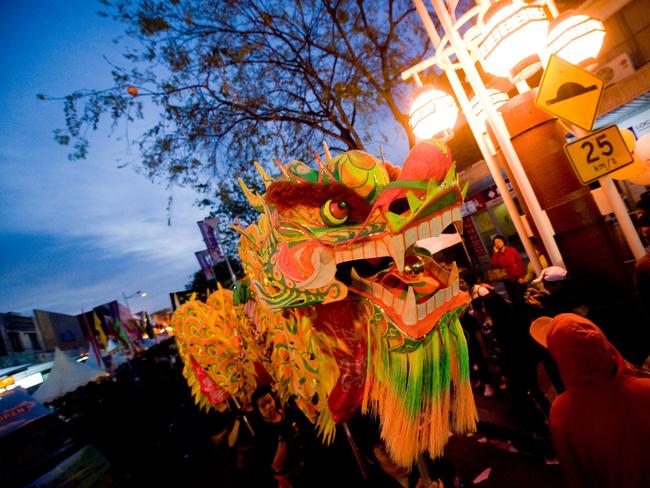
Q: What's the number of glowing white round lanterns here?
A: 4